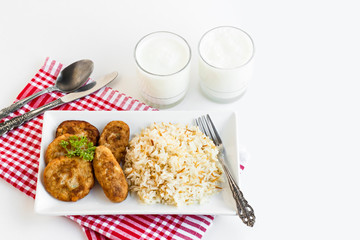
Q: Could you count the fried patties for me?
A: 5